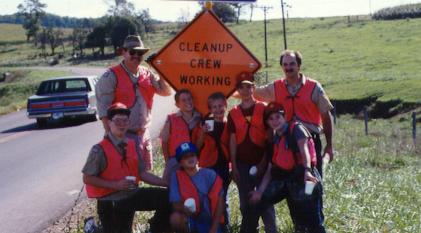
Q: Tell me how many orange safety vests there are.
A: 8